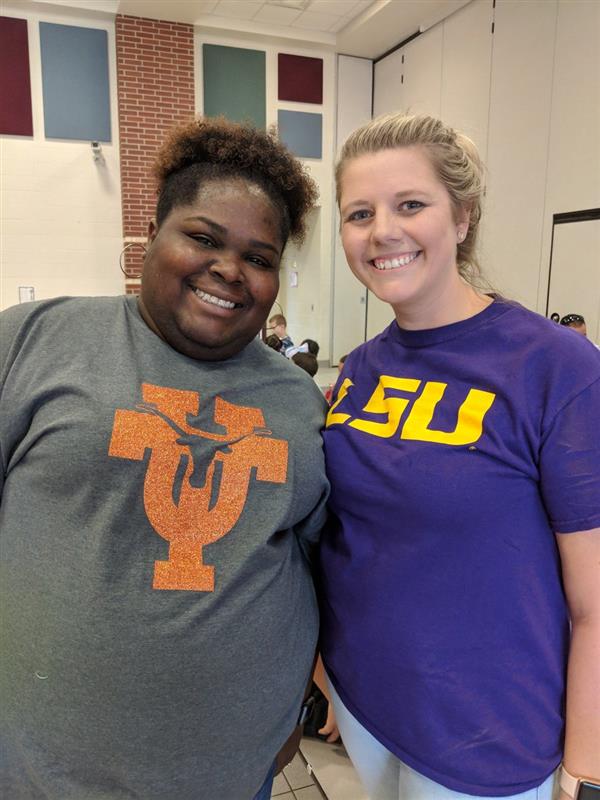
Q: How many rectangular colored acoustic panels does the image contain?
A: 5